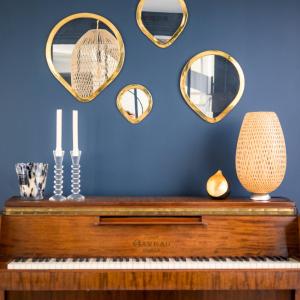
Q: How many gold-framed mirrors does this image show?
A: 4